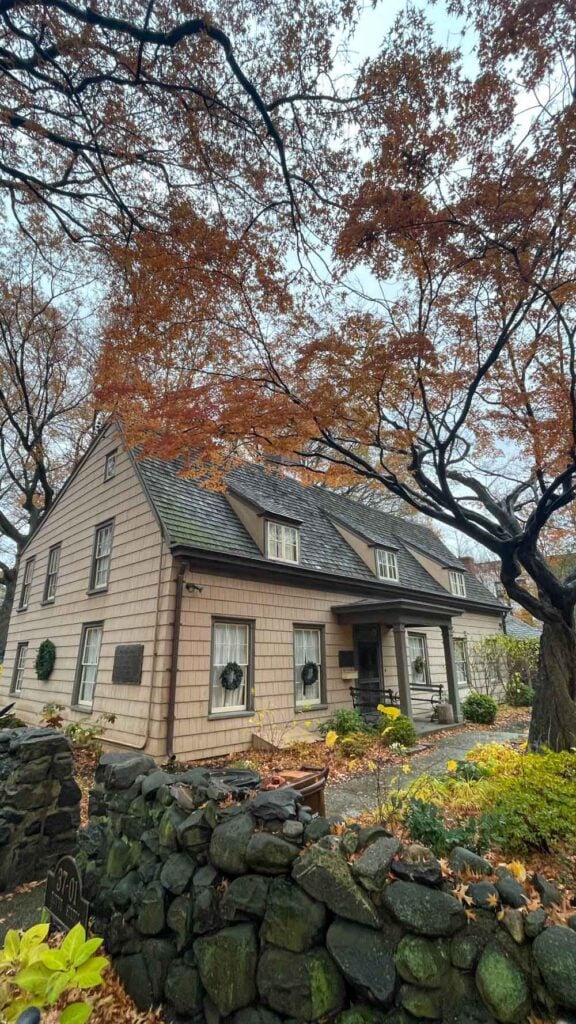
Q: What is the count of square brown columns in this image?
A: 2